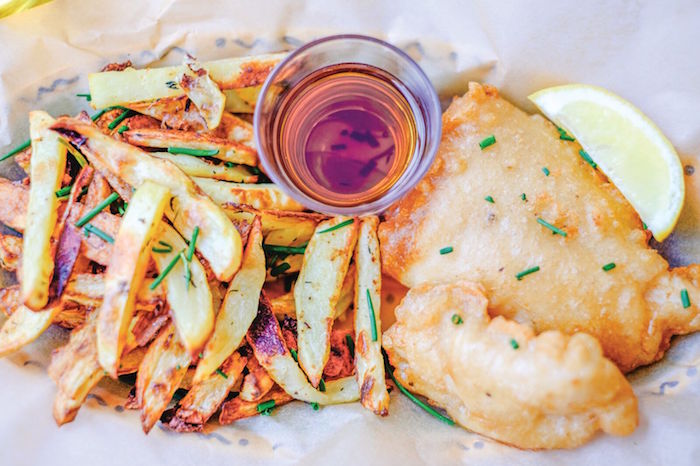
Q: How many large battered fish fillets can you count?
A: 2